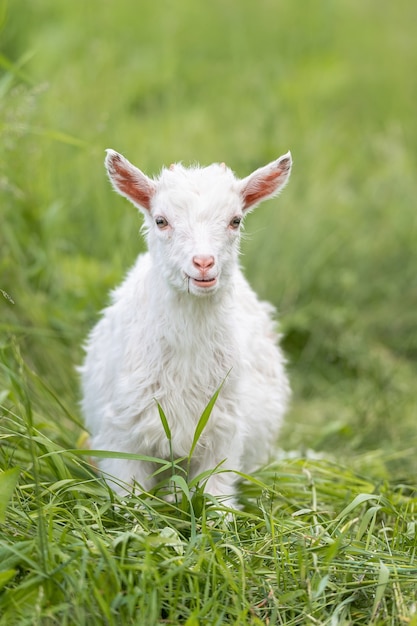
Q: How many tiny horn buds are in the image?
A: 2